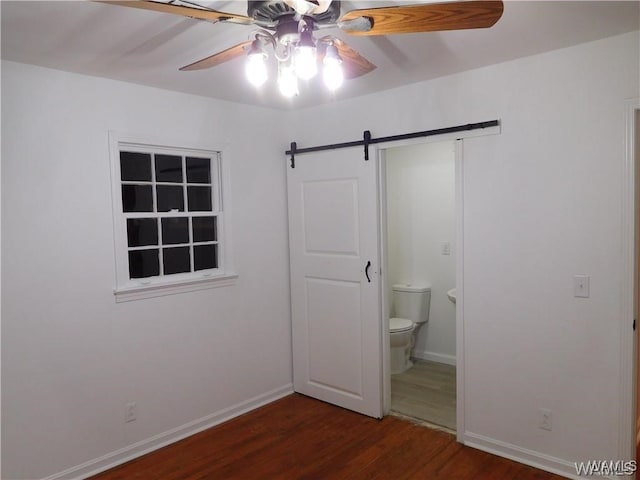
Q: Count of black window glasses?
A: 12